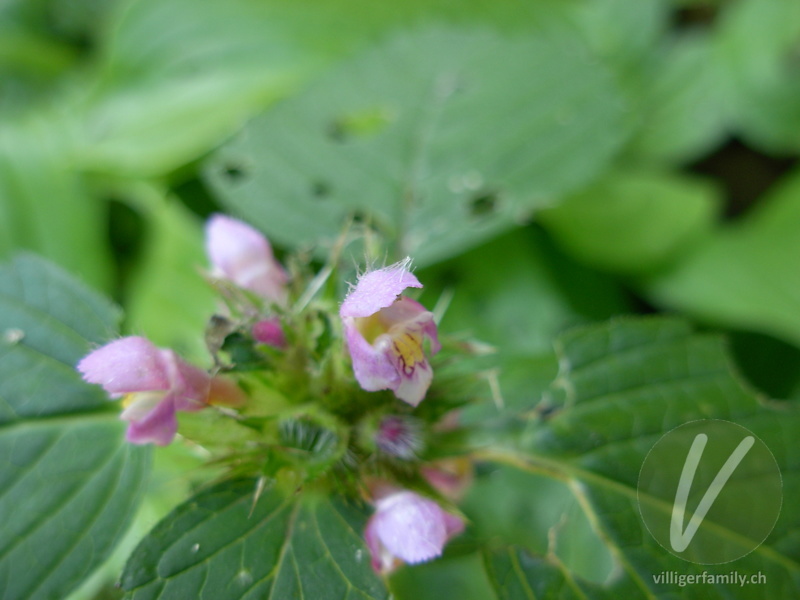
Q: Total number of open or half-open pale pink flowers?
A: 4